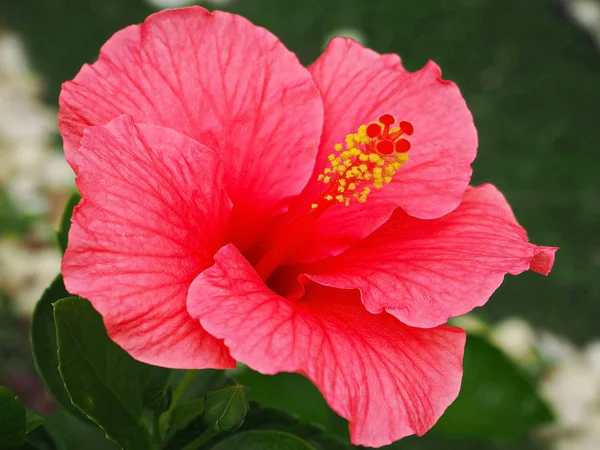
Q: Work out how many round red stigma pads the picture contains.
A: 5